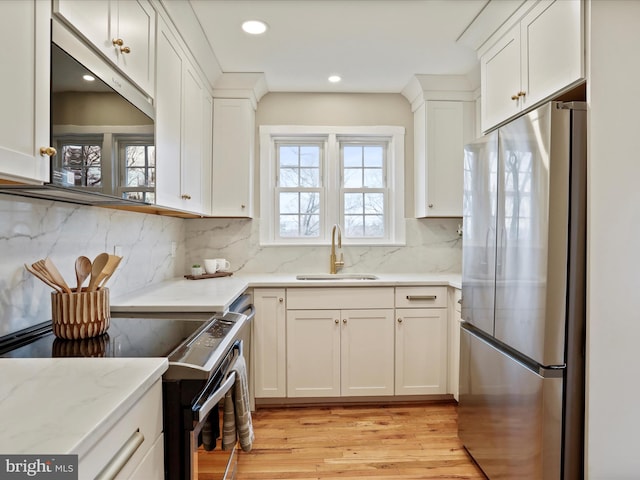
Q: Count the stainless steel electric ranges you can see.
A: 1